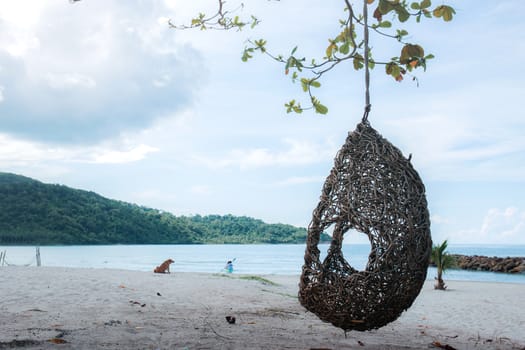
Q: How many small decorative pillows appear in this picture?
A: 0